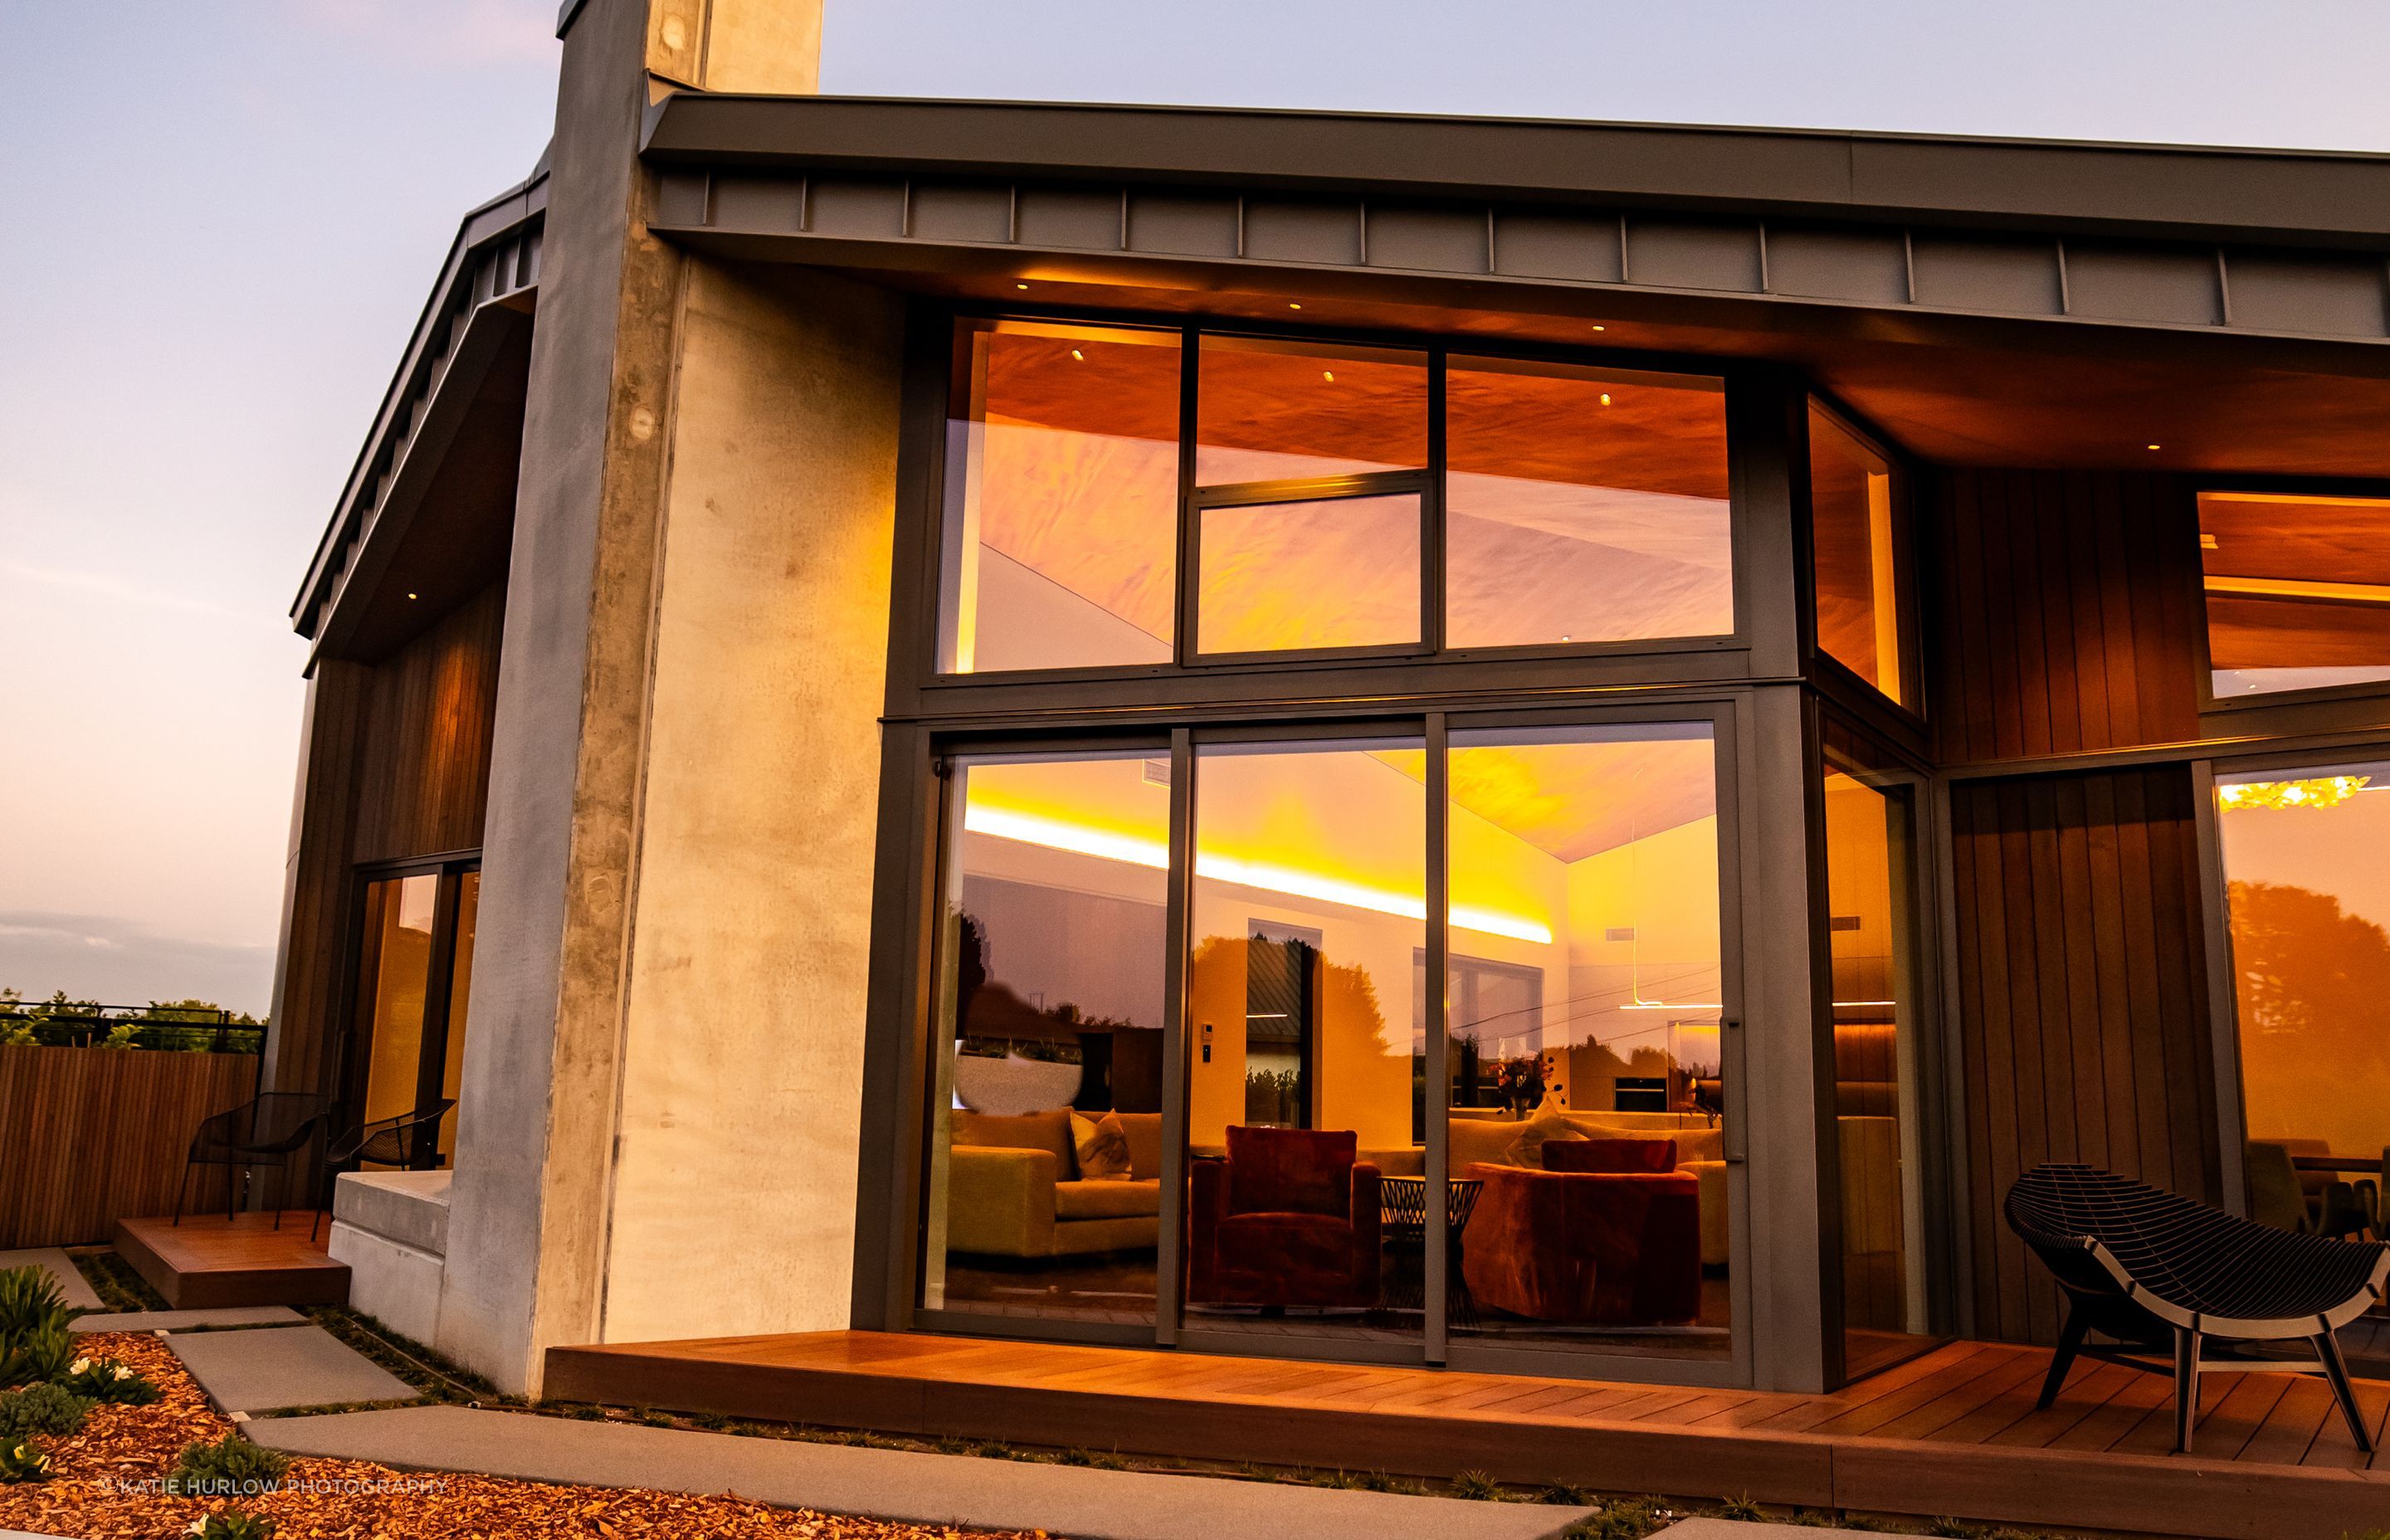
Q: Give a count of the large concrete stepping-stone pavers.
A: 5